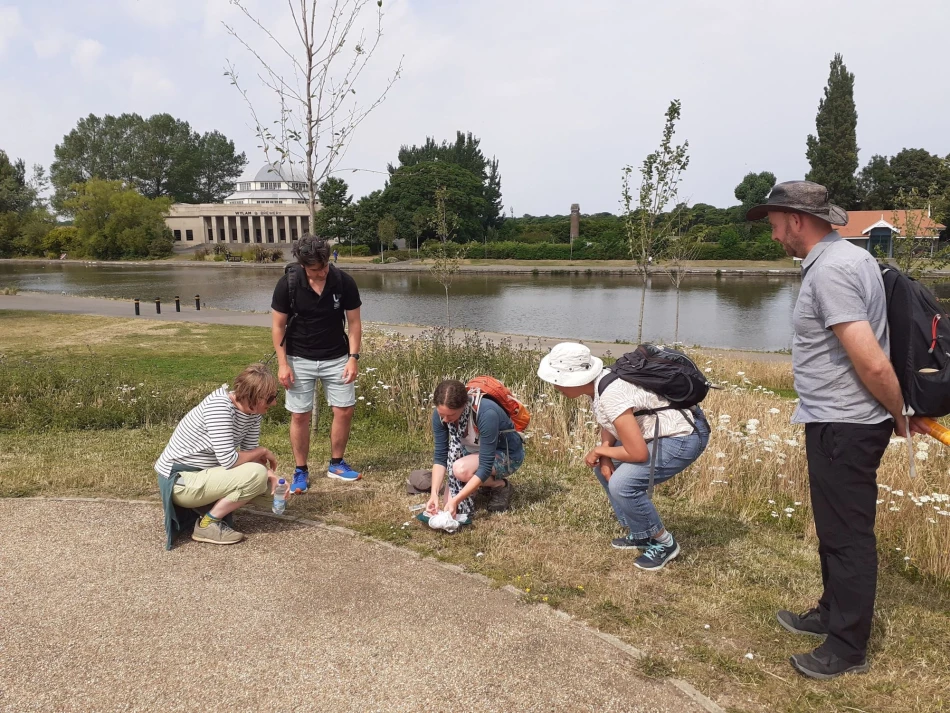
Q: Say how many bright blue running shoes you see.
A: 2